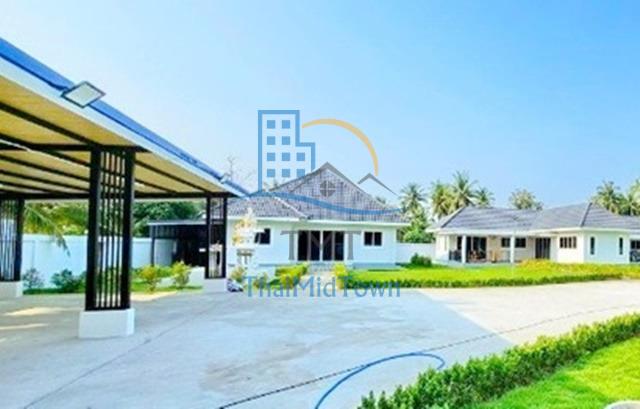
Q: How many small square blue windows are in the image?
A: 10